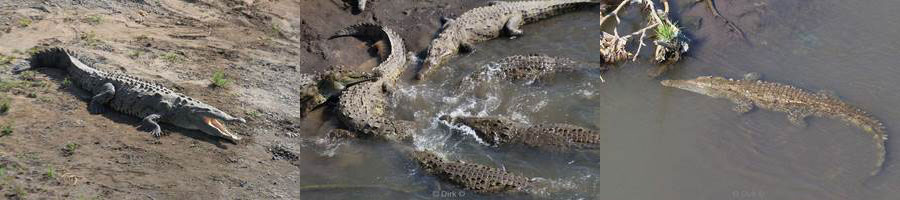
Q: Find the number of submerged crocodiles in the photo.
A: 4